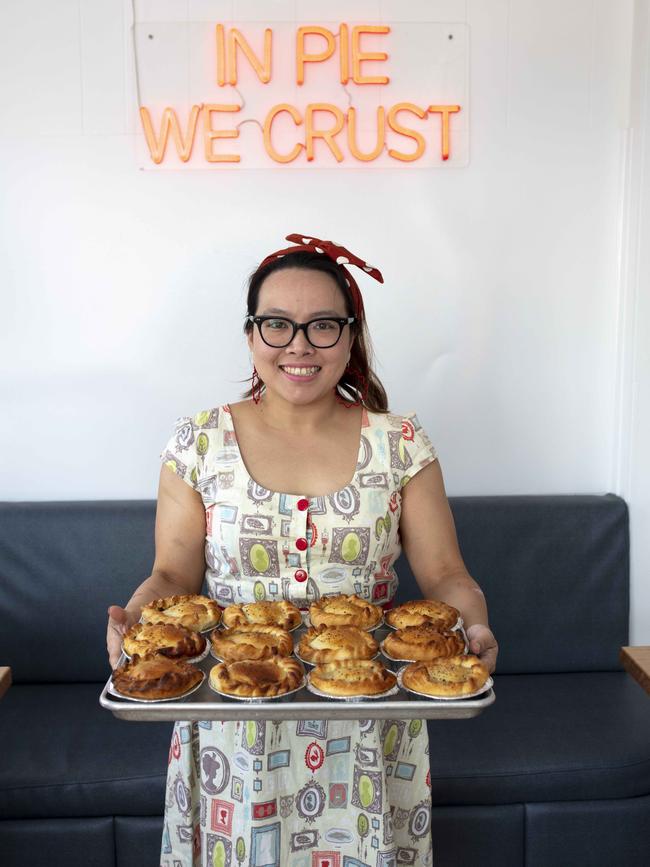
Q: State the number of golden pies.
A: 12